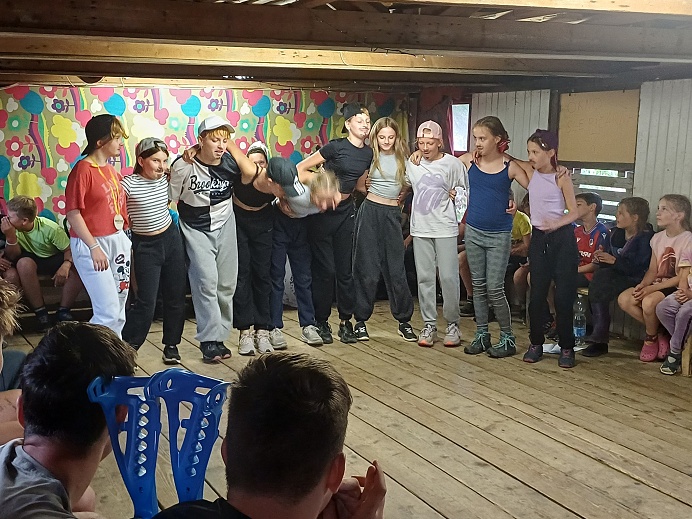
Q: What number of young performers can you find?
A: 11